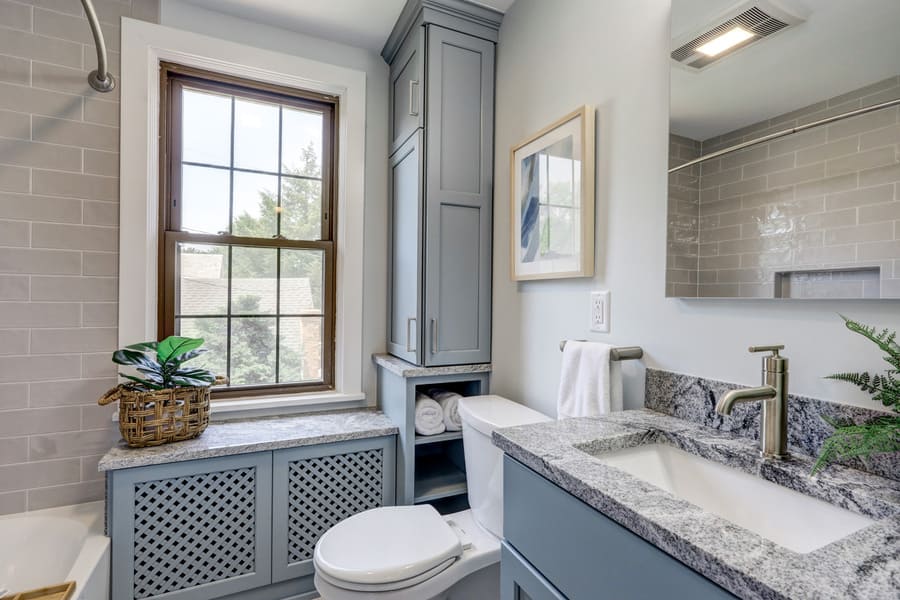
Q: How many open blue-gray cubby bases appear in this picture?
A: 1